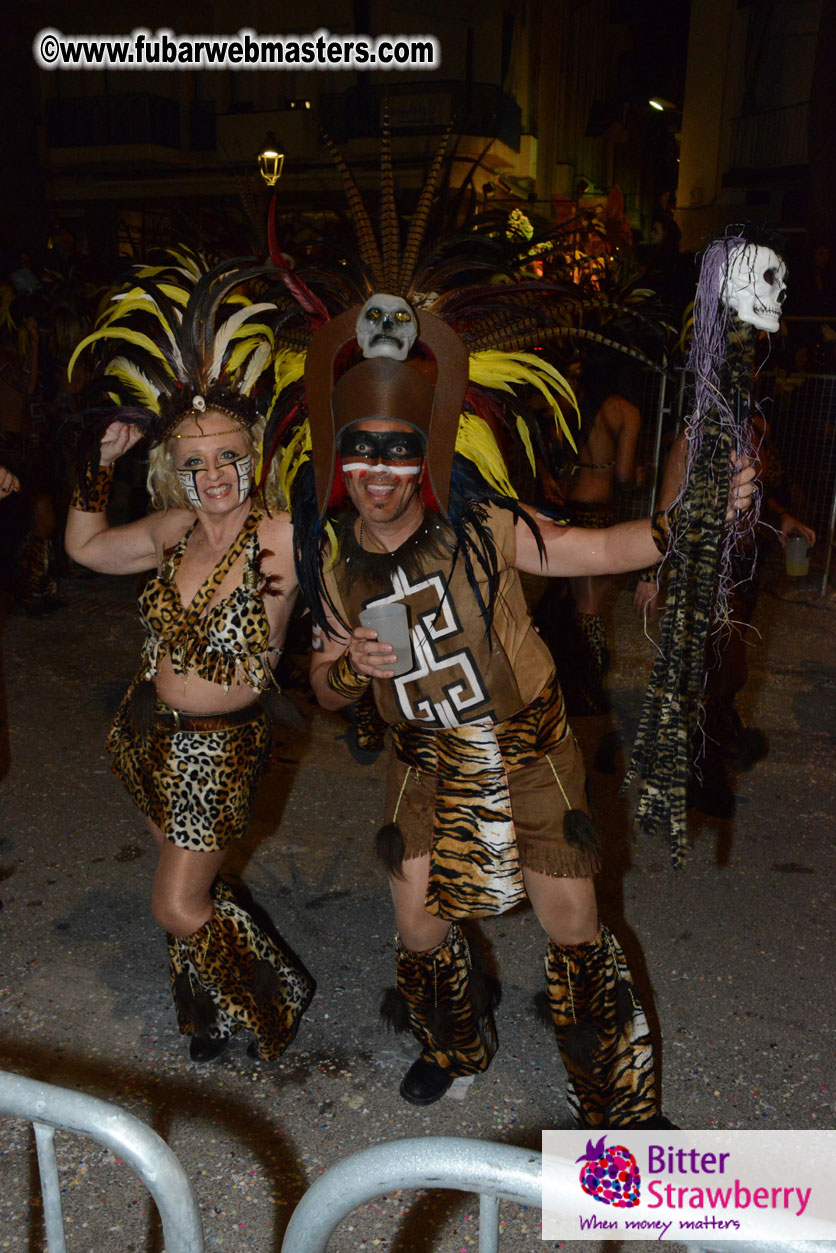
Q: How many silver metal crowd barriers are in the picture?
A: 2